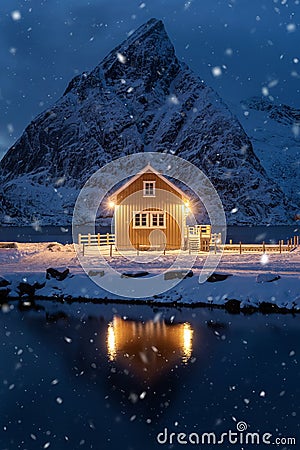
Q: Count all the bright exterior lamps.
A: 2